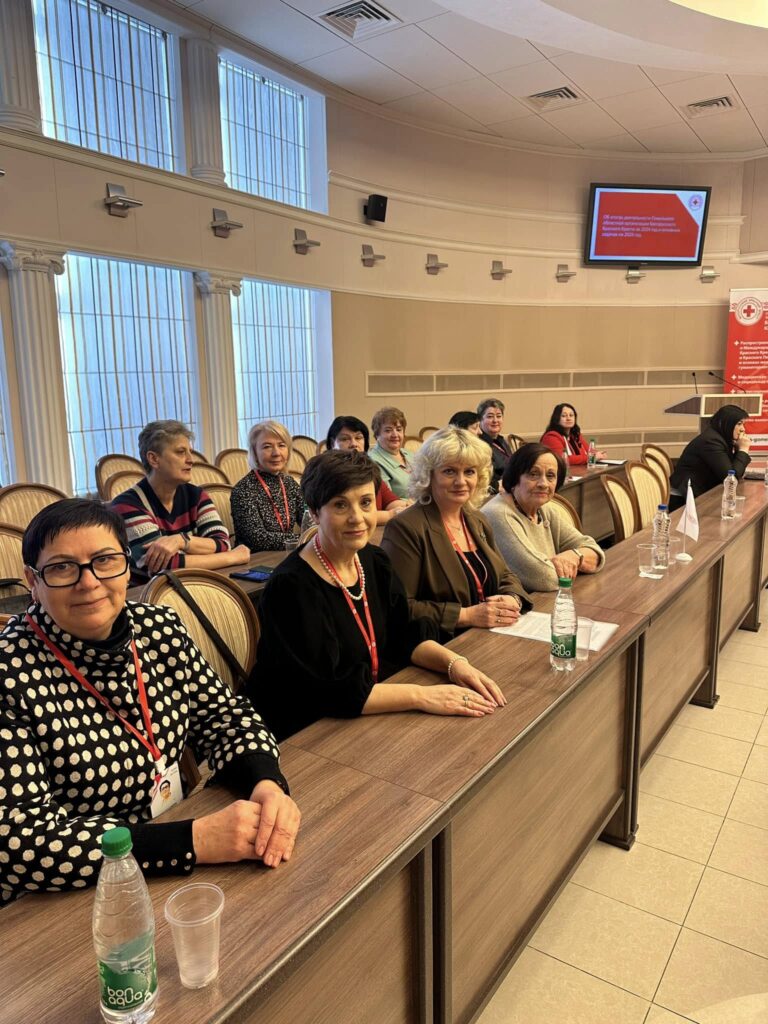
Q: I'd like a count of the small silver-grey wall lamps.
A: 9